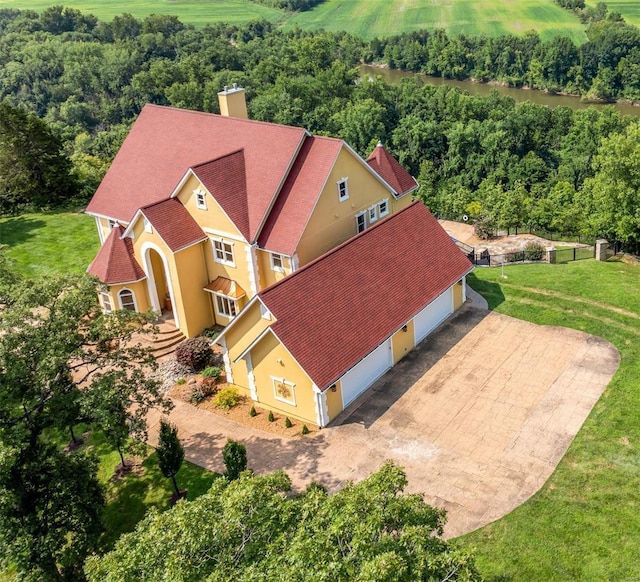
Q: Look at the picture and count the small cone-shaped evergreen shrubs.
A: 4